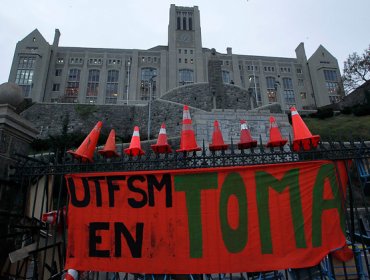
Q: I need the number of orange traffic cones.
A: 9